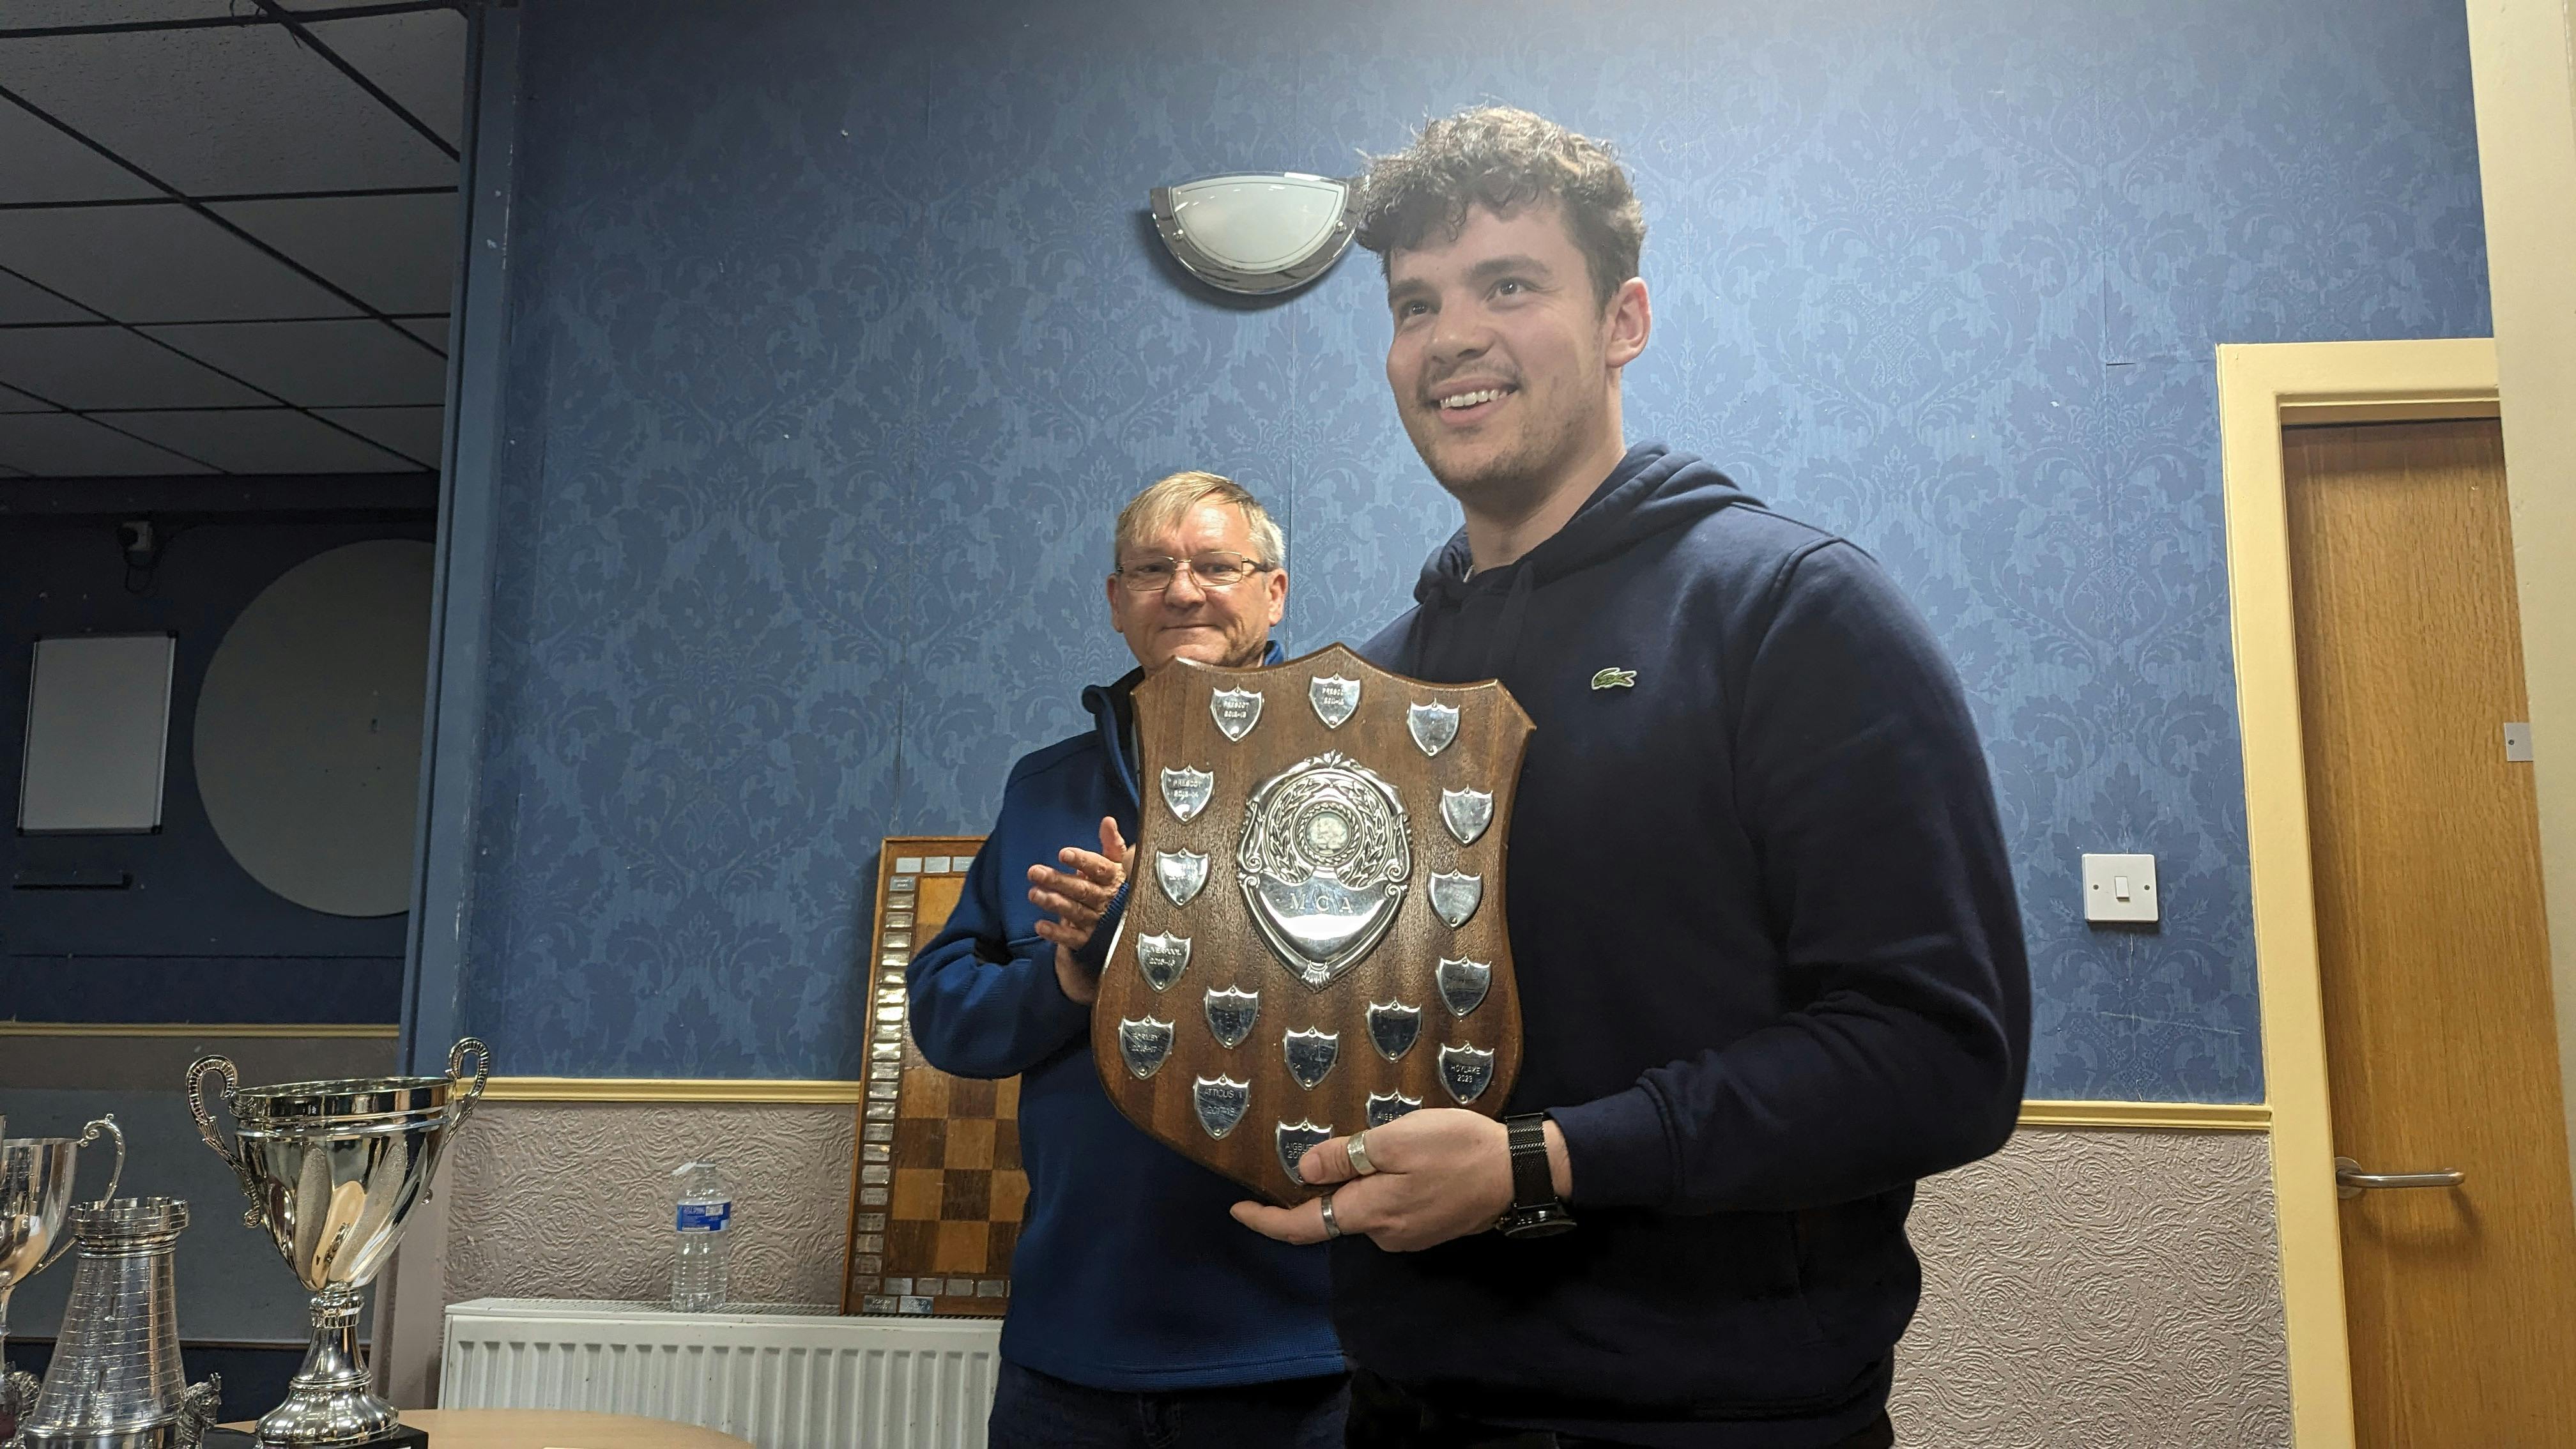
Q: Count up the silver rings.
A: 2